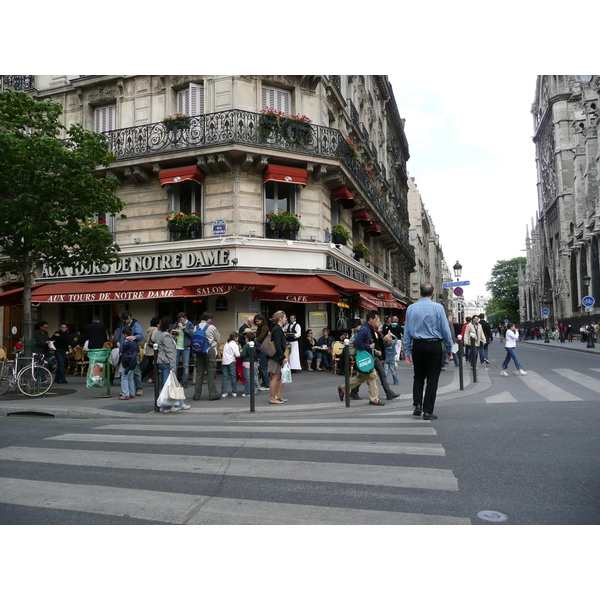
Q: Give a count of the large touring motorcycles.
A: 0